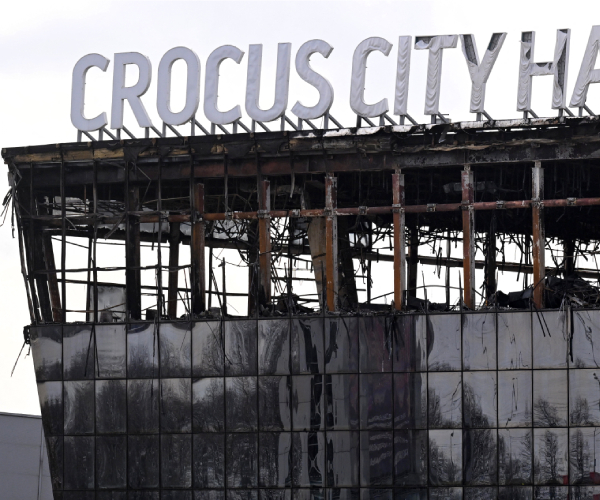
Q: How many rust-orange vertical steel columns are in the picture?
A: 6